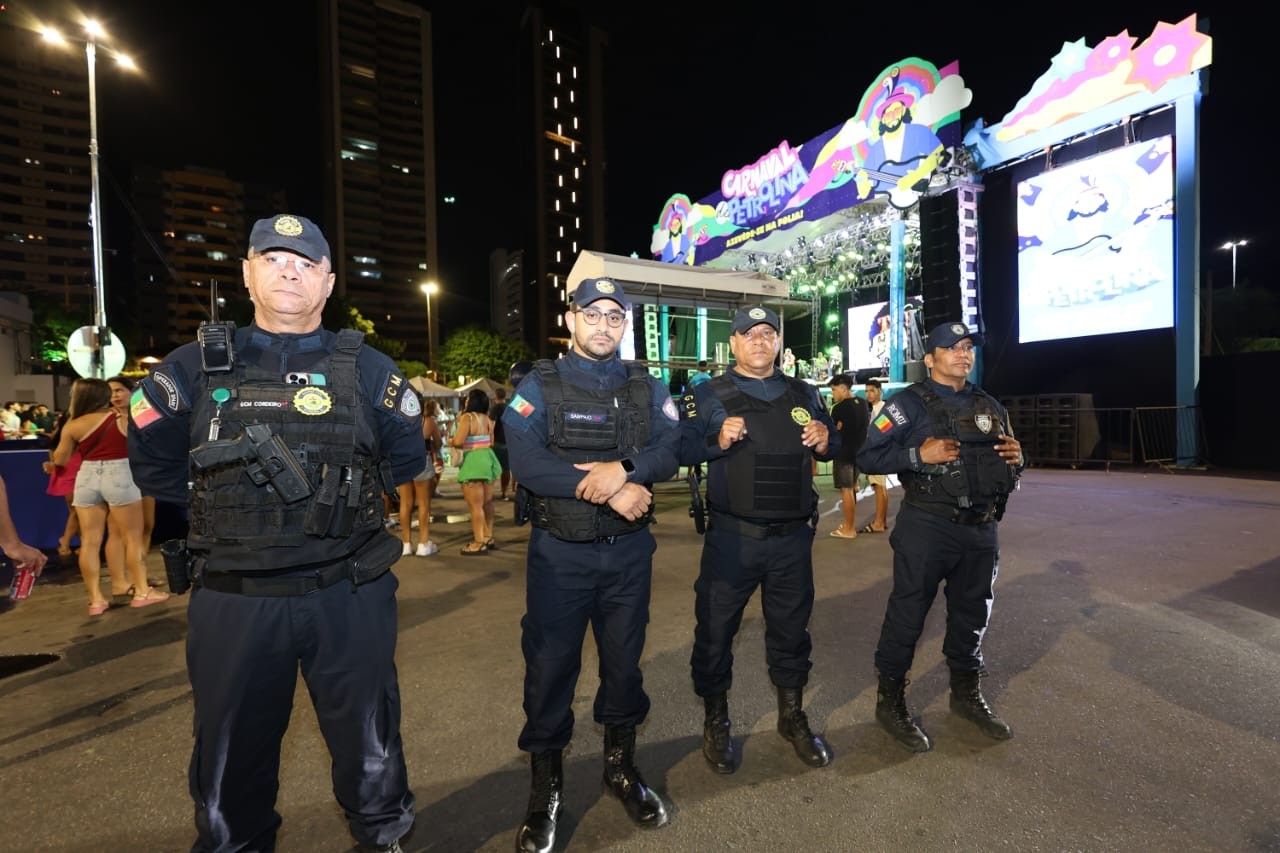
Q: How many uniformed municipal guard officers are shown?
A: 4